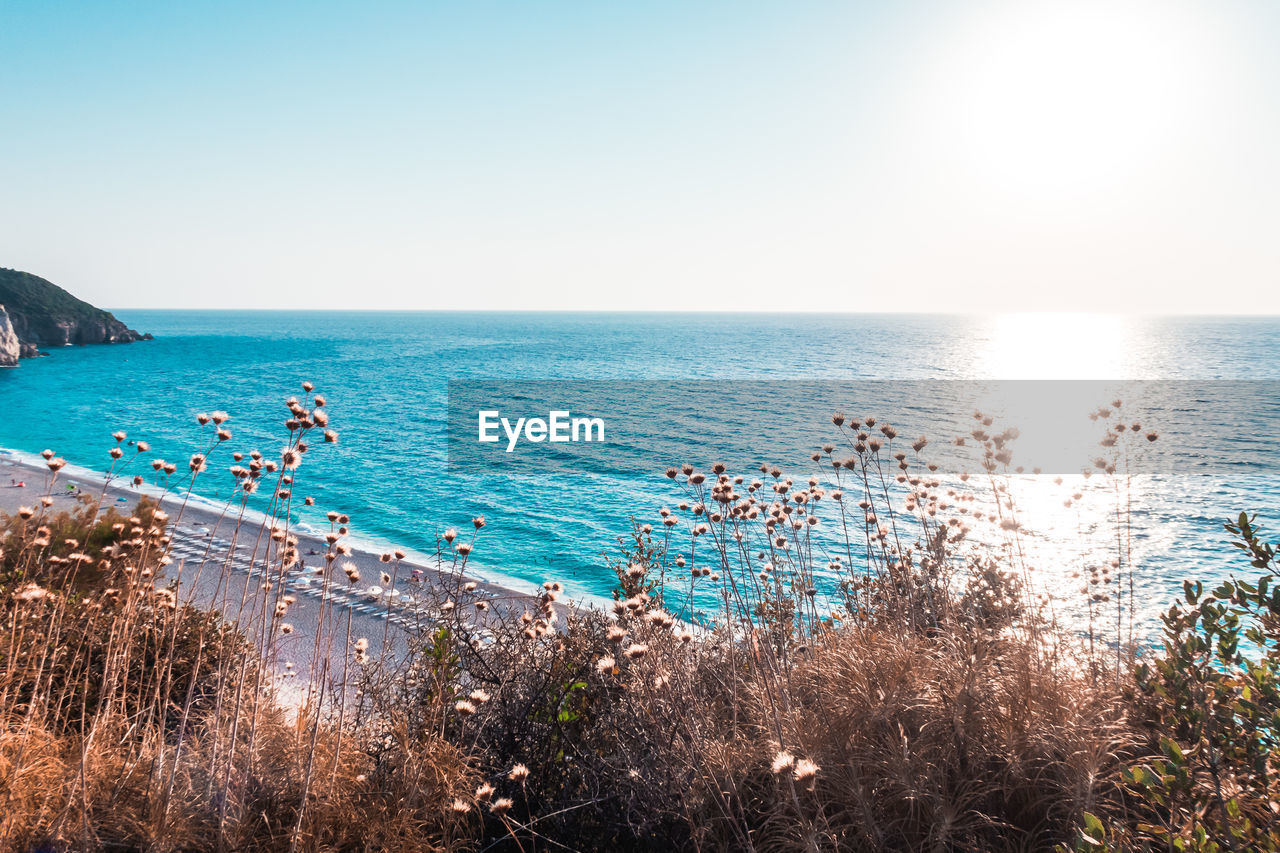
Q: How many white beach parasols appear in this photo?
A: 6